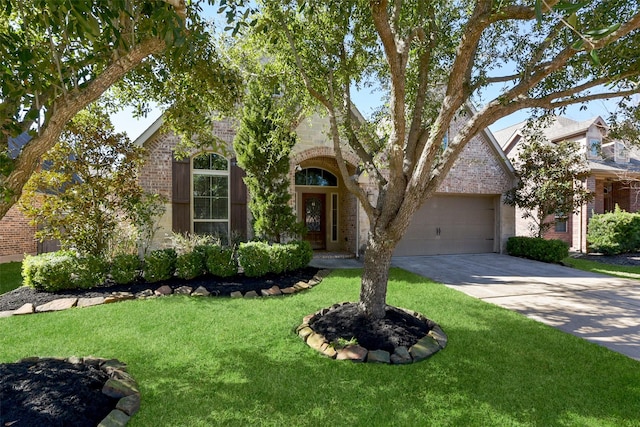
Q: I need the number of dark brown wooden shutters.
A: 2